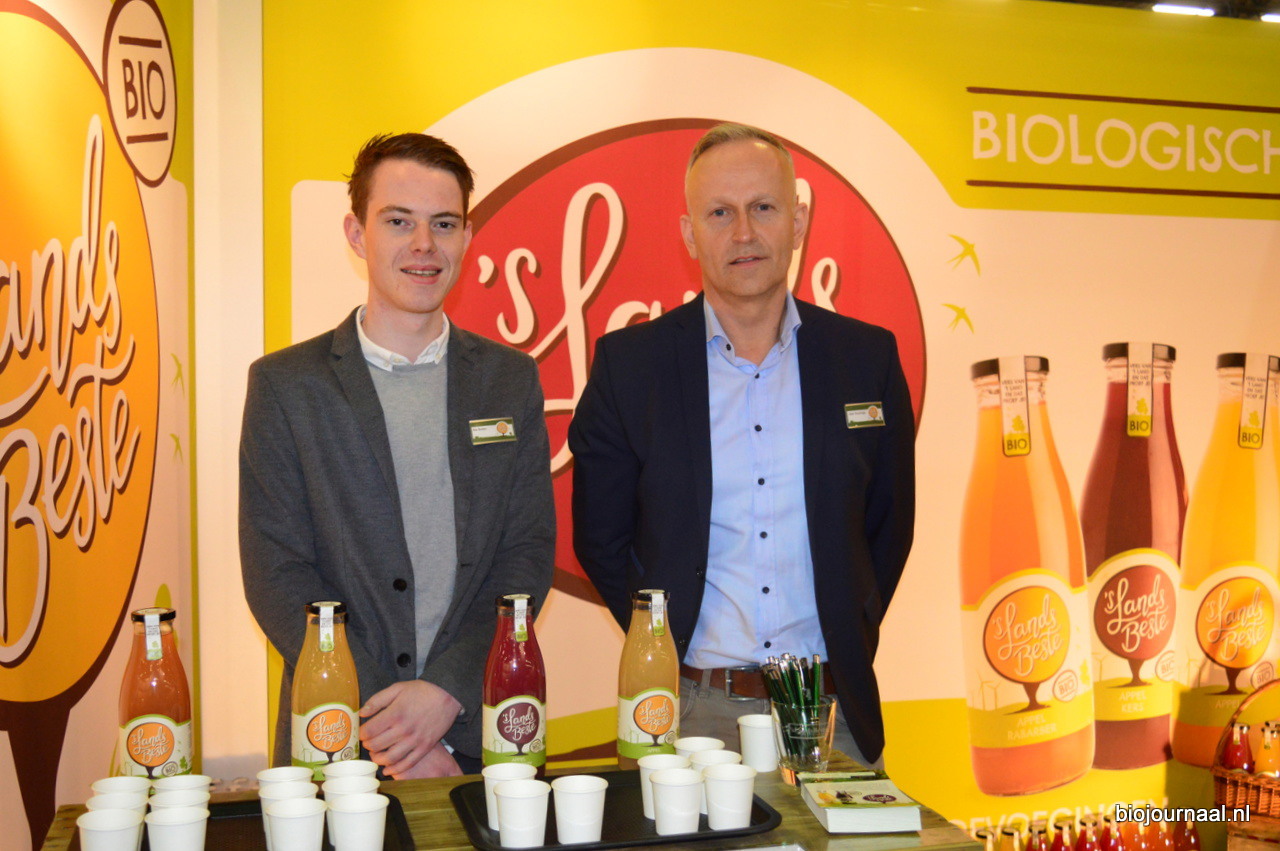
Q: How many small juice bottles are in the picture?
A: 12